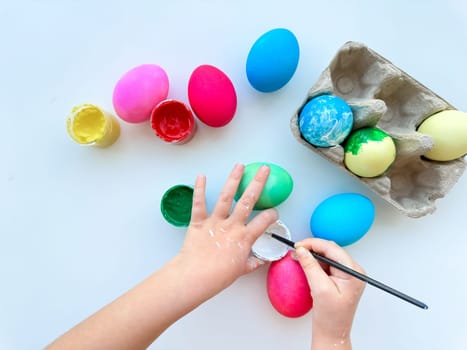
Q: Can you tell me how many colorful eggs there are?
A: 9